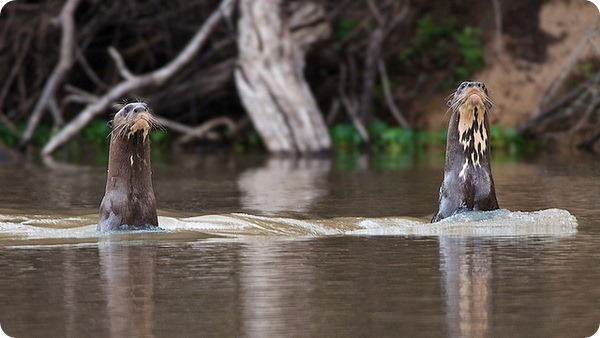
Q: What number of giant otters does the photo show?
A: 2